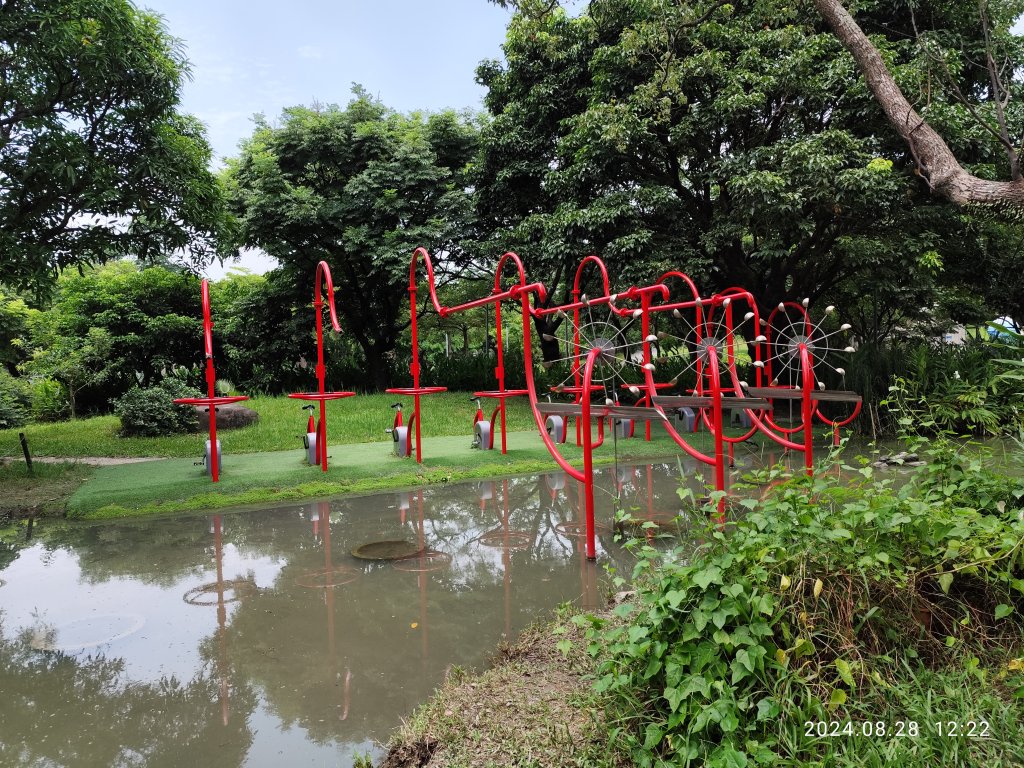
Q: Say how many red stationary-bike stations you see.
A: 8